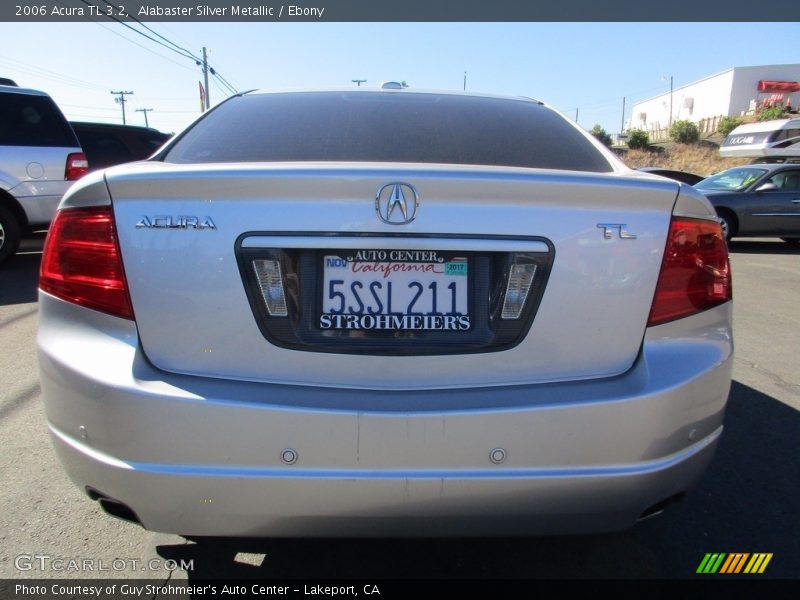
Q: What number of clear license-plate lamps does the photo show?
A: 2